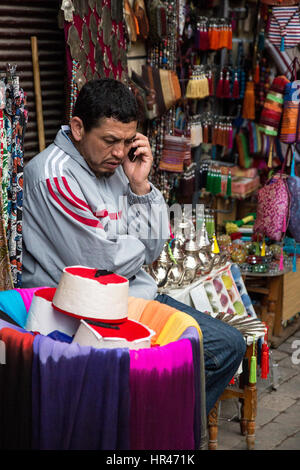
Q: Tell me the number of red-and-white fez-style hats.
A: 3